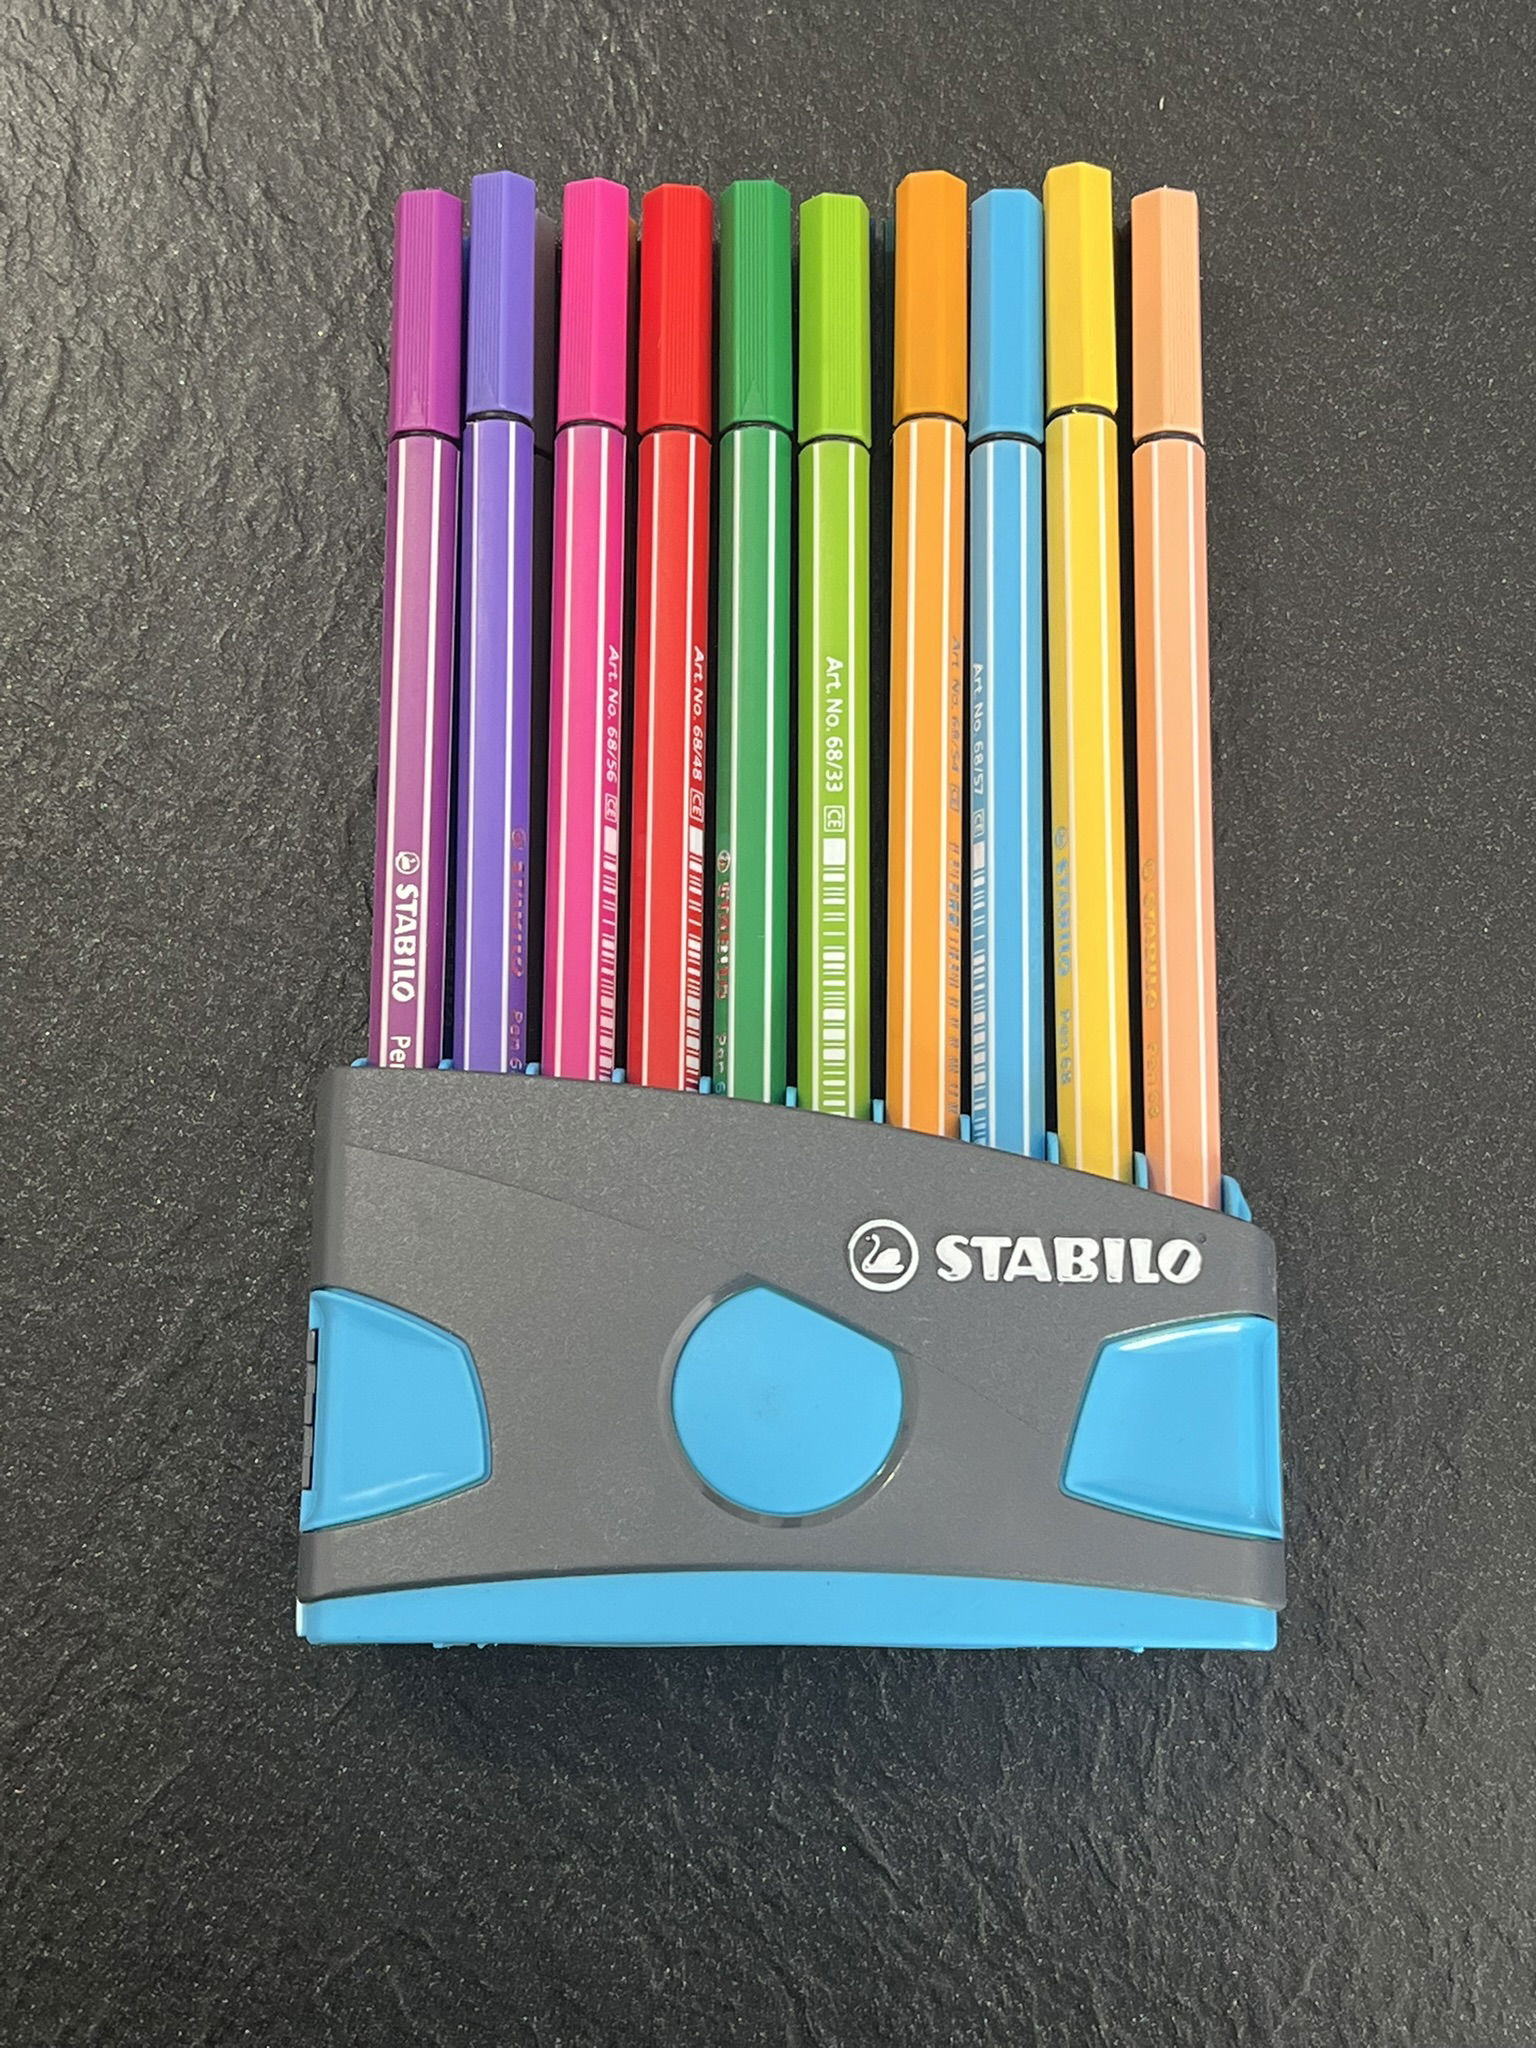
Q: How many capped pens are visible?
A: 10